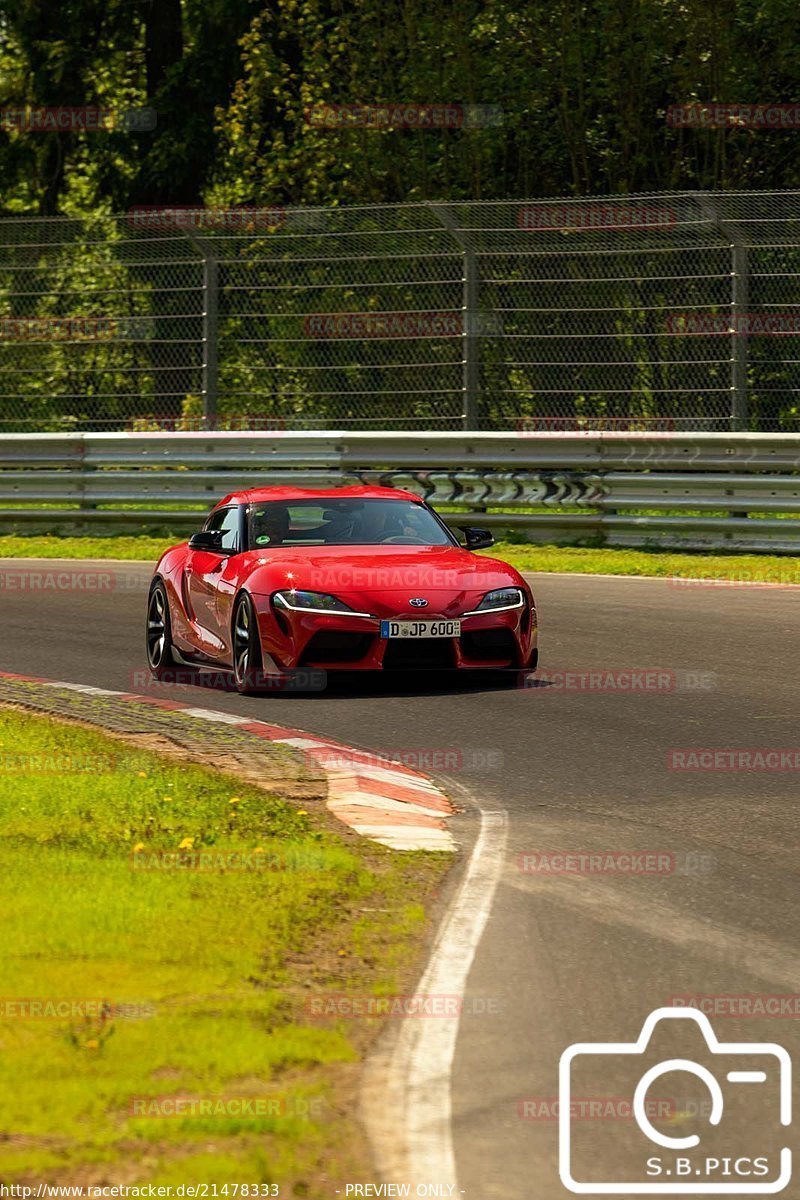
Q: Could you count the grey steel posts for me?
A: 3